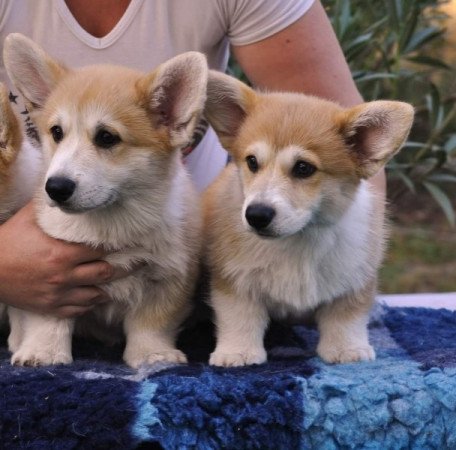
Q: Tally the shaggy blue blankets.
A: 1